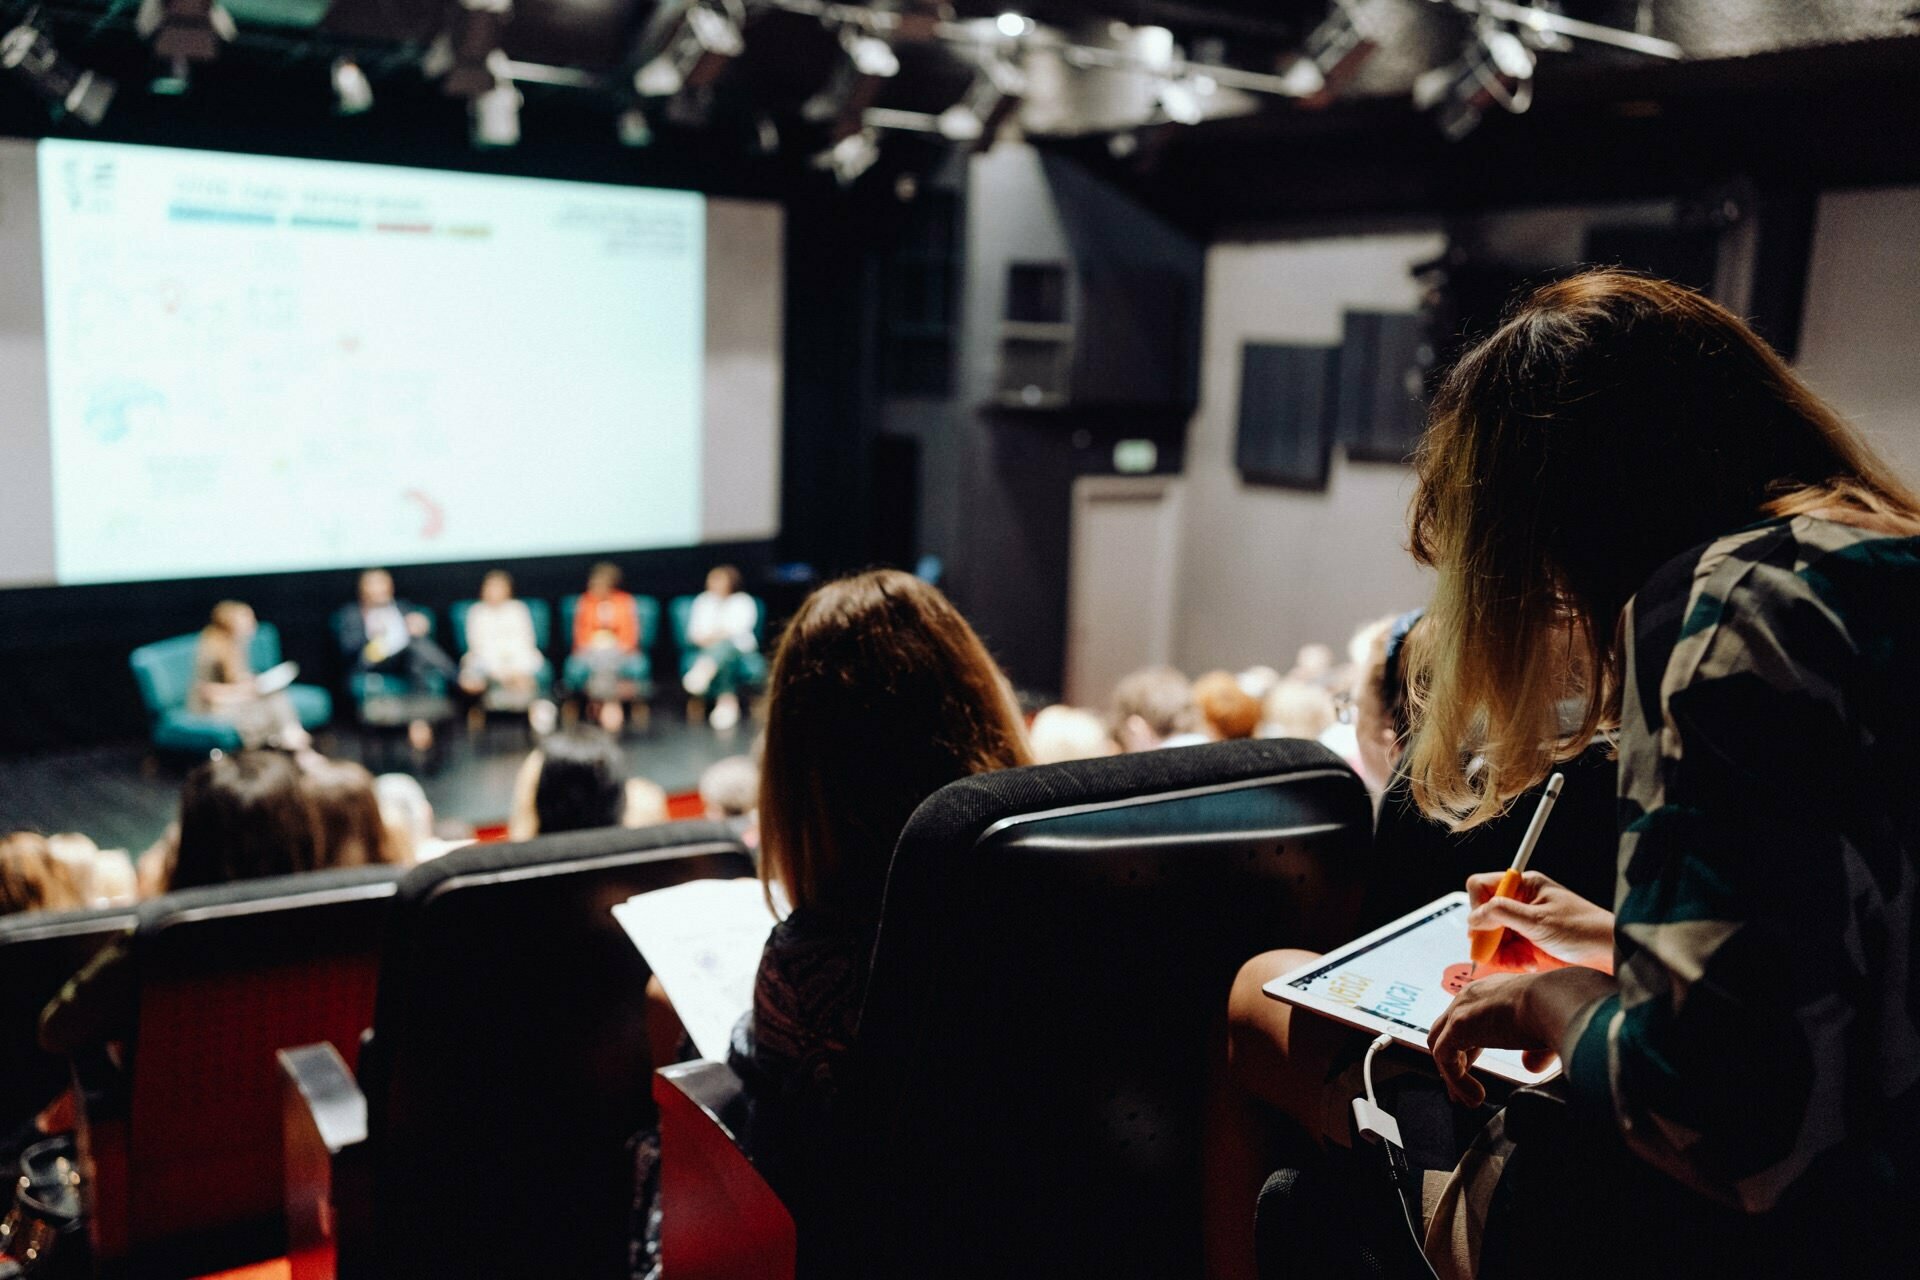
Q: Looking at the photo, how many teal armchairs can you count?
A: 5